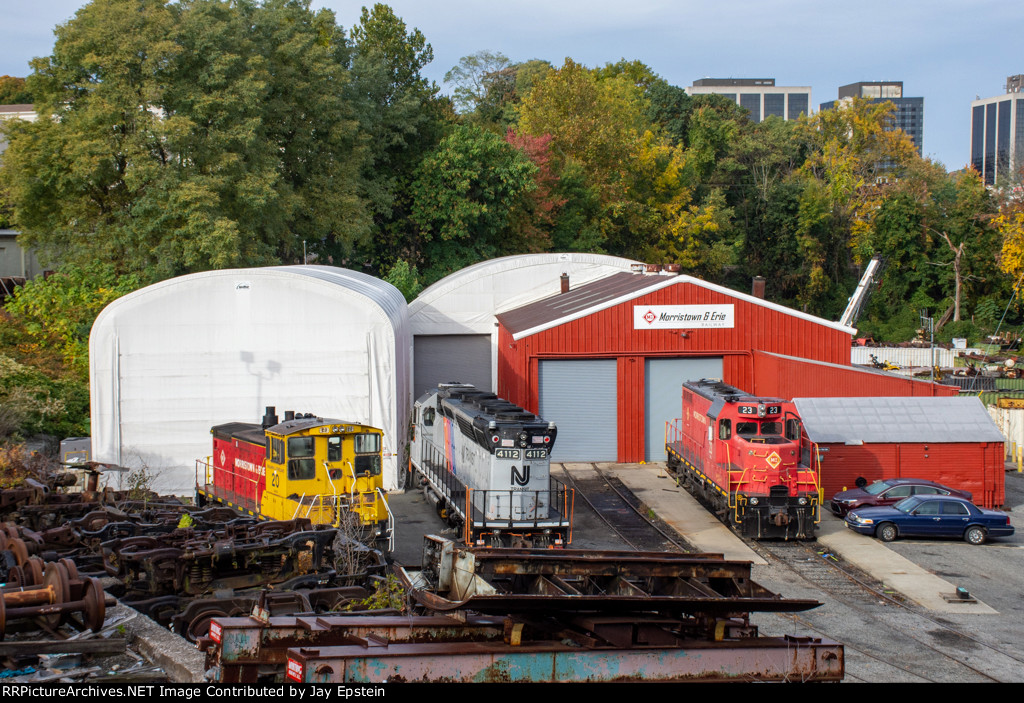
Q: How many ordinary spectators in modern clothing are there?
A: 0